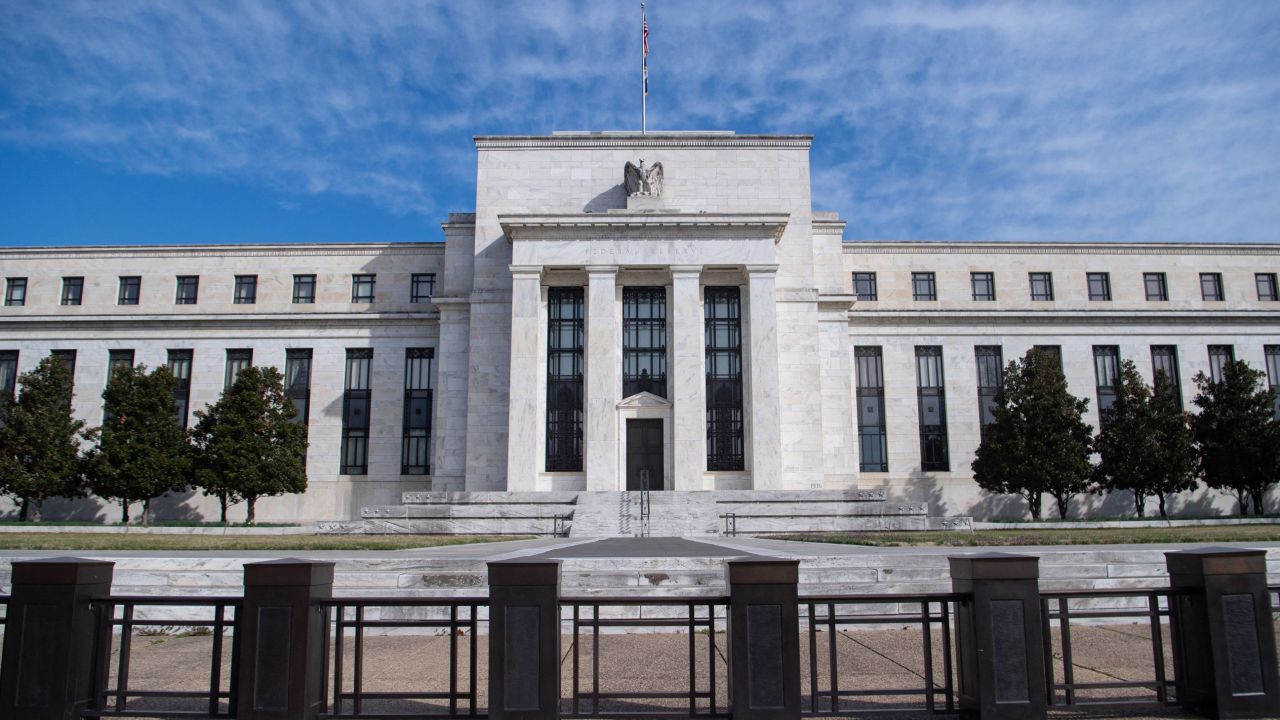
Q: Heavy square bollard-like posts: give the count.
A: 6